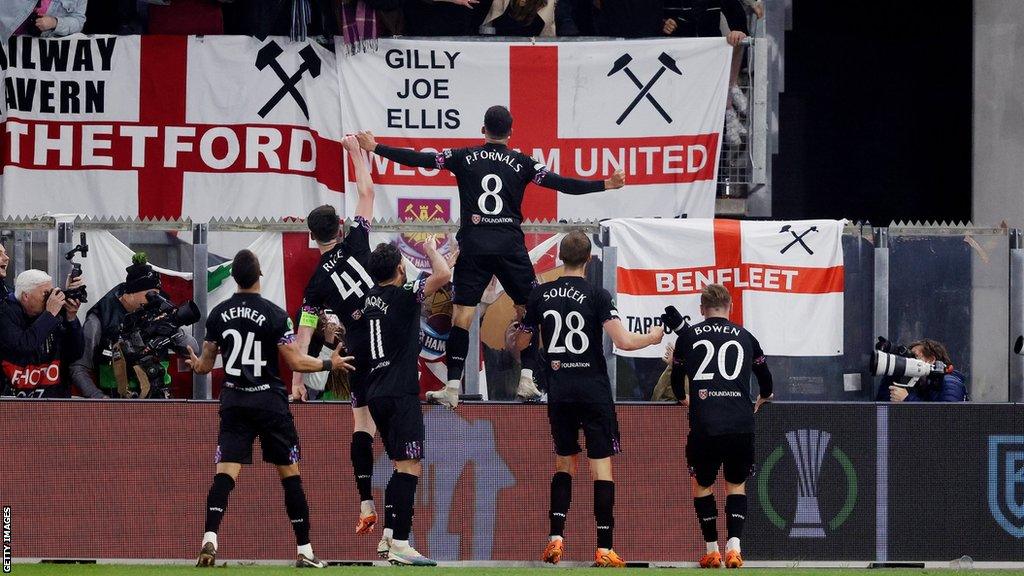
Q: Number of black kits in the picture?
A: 6